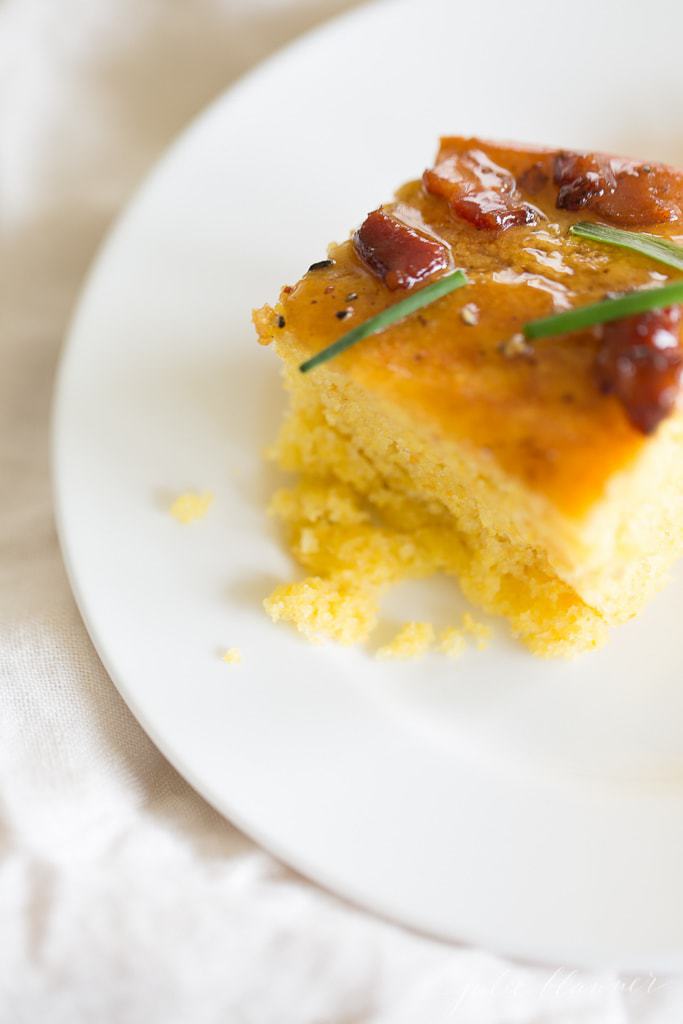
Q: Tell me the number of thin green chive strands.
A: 3